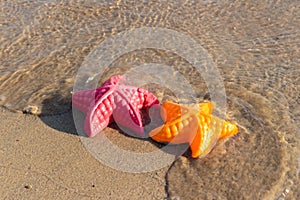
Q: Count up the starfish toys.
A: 2